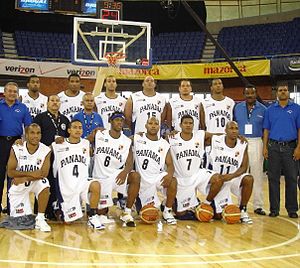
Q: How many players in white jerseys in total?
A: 12